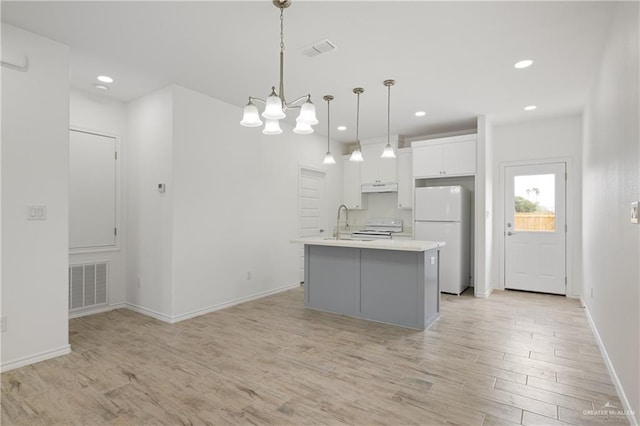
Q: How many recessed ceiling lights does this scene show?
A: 5